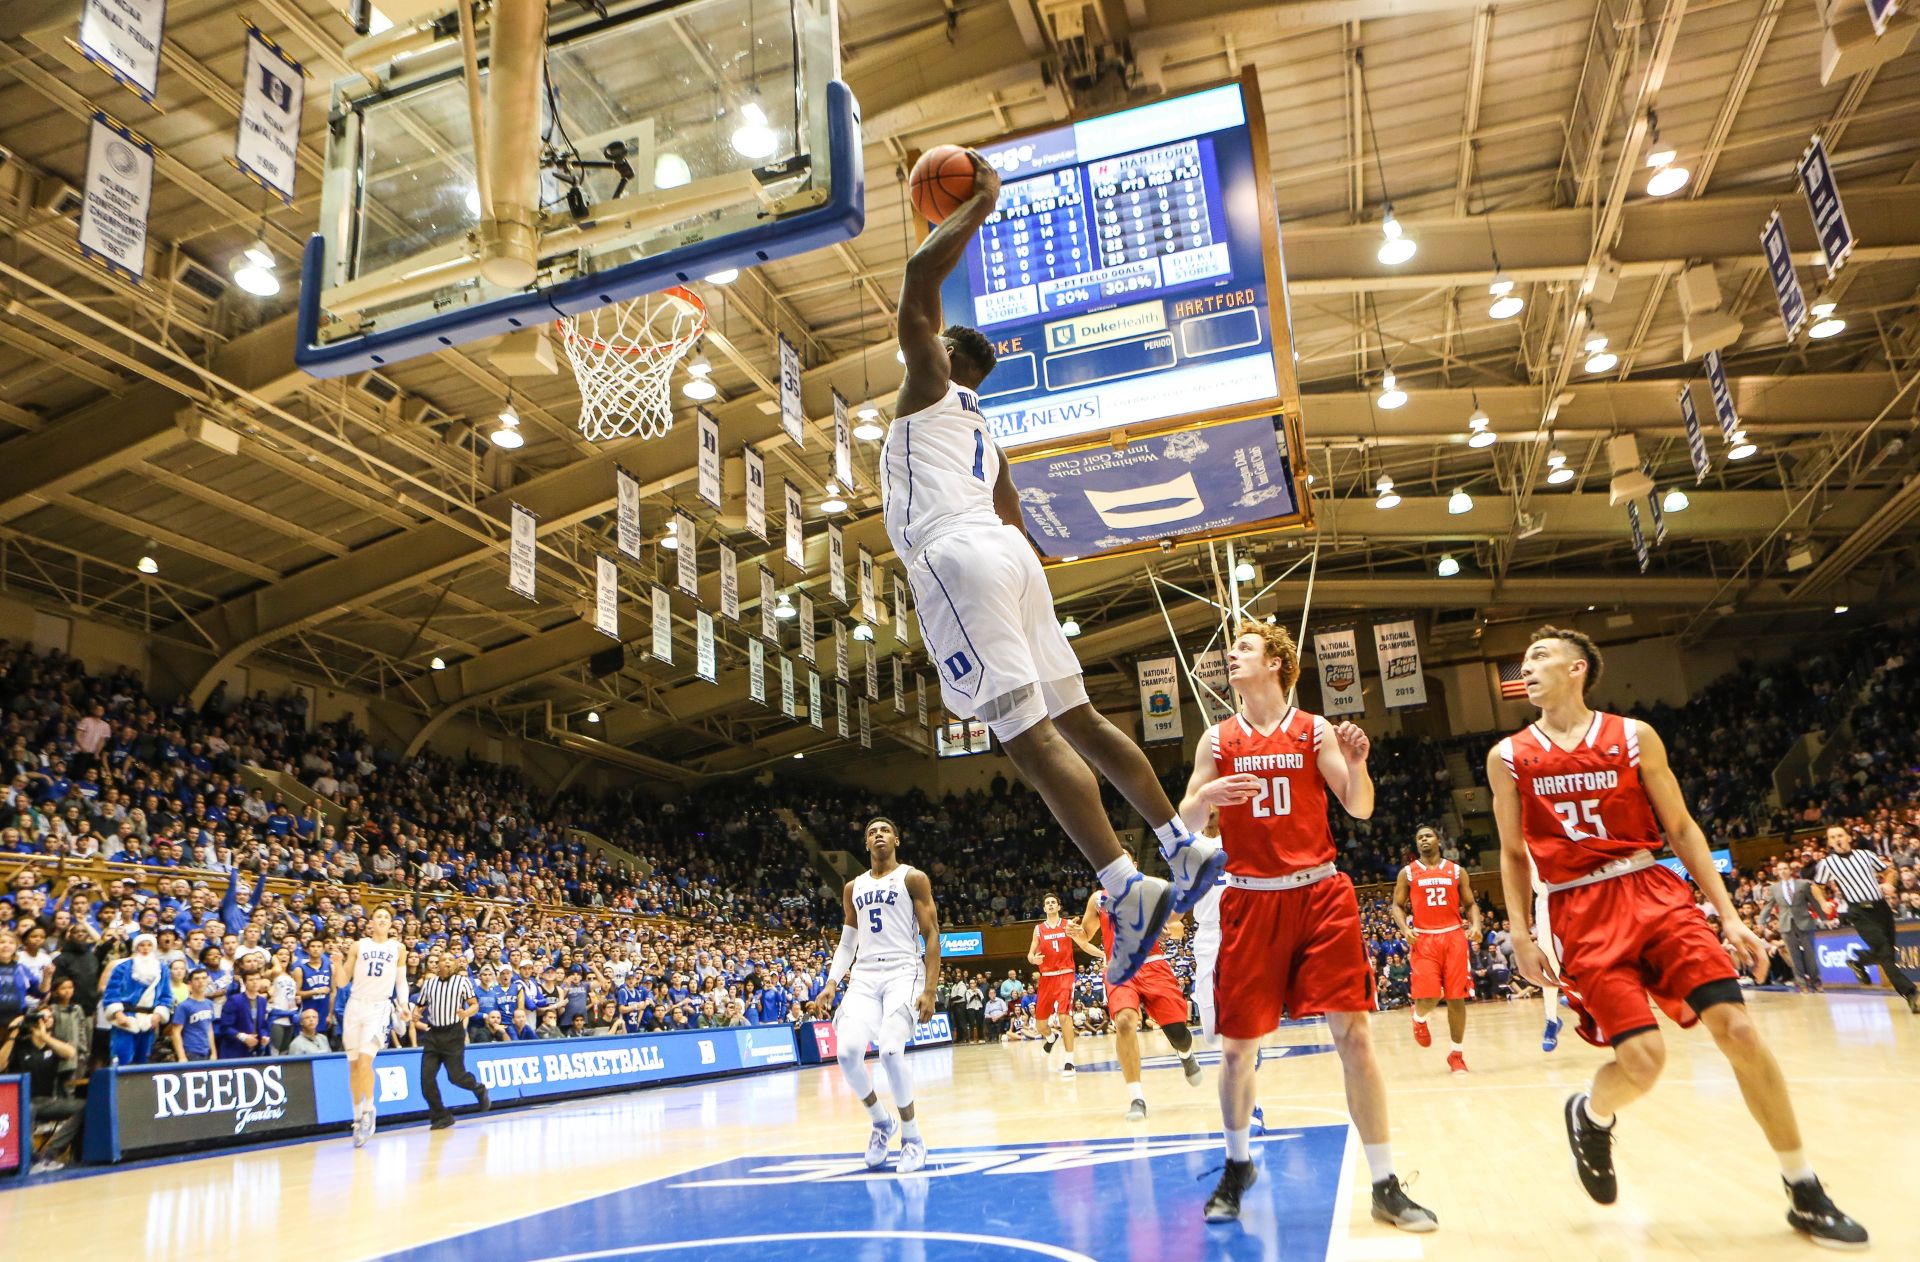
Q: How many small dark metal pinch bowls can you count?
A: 0